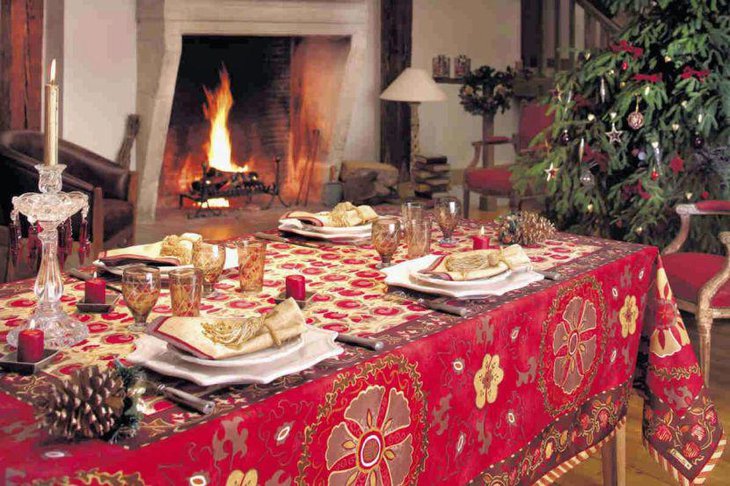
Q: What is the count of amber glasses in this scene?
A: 8